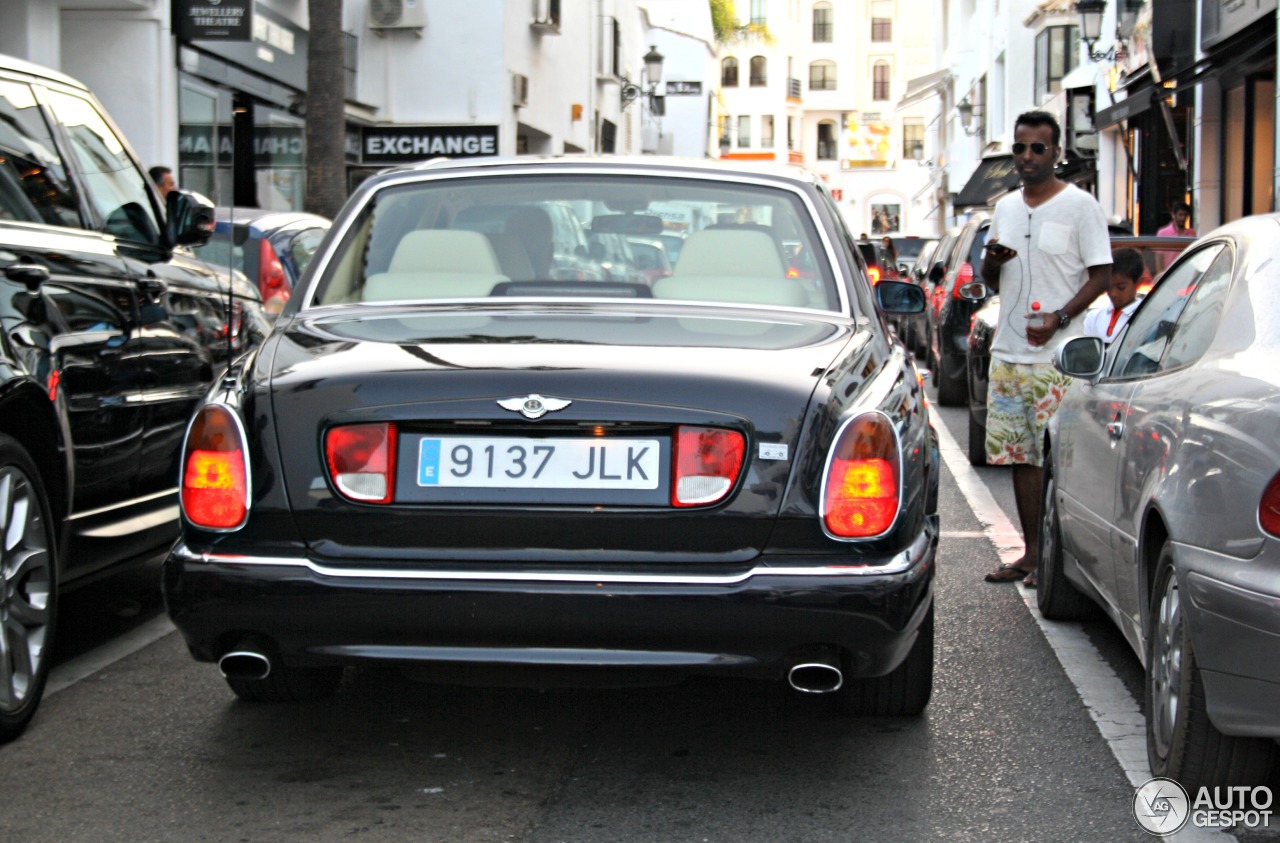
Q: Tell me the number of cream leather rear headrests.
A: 2